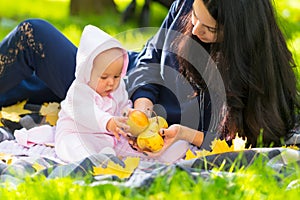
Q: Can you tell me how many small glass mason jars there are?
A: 0